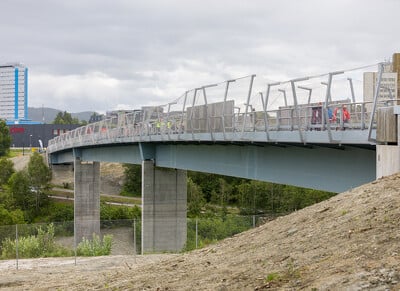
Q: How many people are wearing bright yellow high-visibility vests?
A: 2